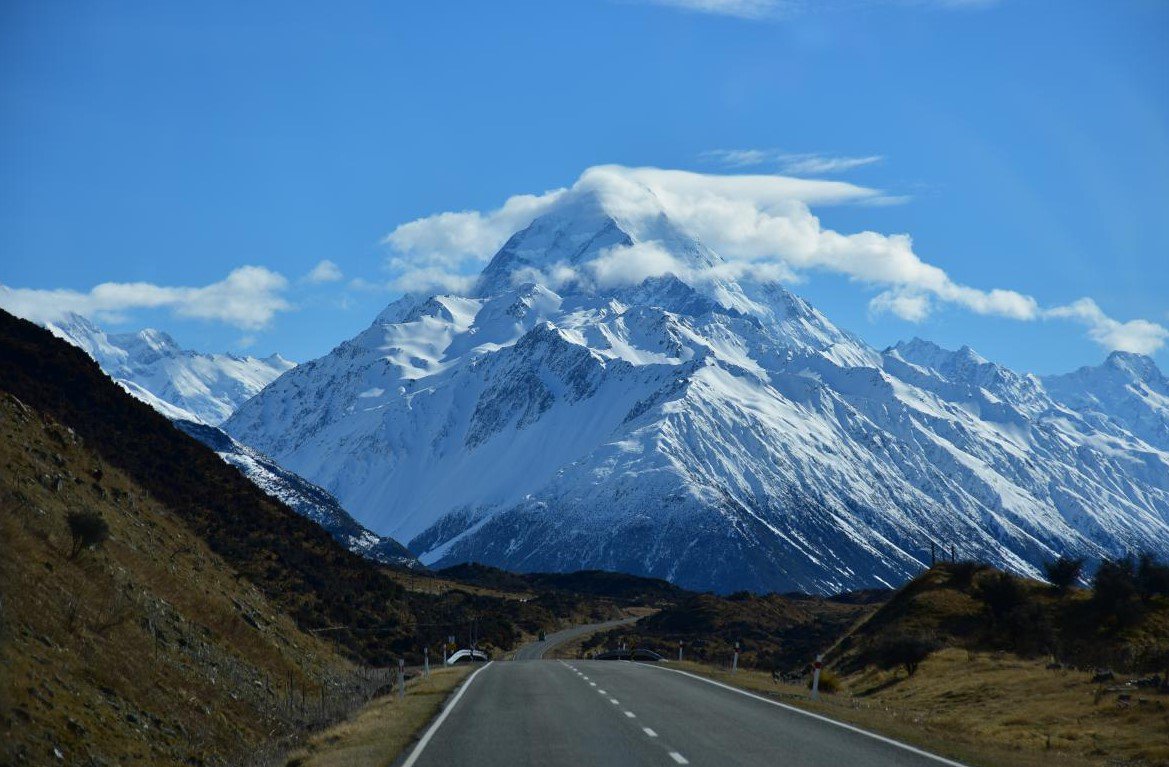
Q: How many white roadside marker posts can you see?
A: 6